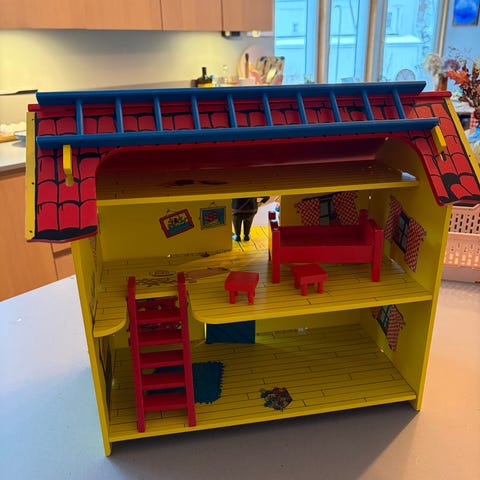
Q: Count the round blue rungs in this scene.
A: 10